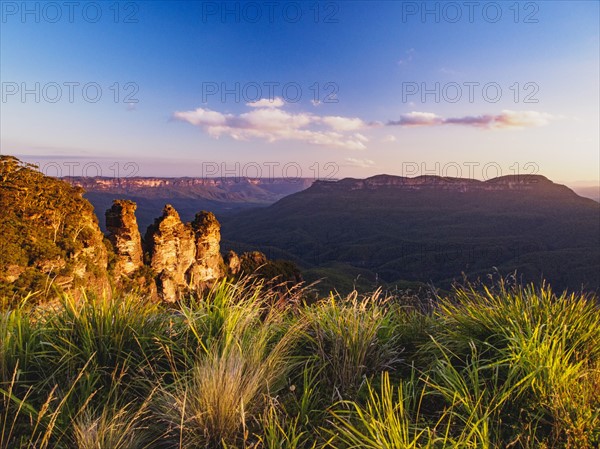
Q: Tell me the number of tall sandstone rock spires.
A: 3